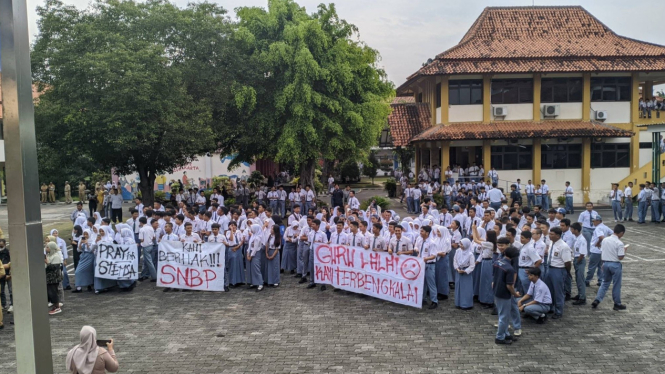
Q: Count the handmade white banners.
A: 3